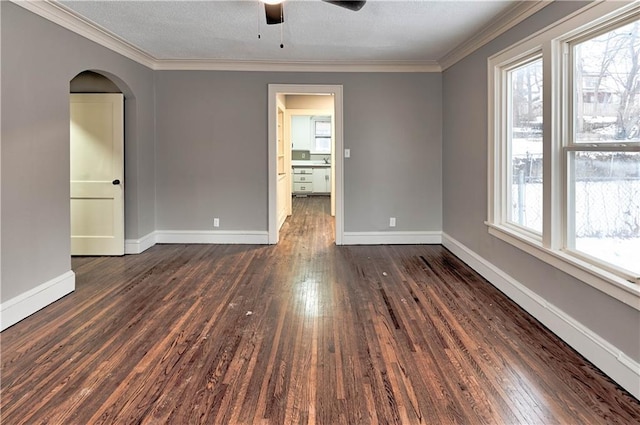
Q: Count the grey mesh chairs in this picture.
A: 0